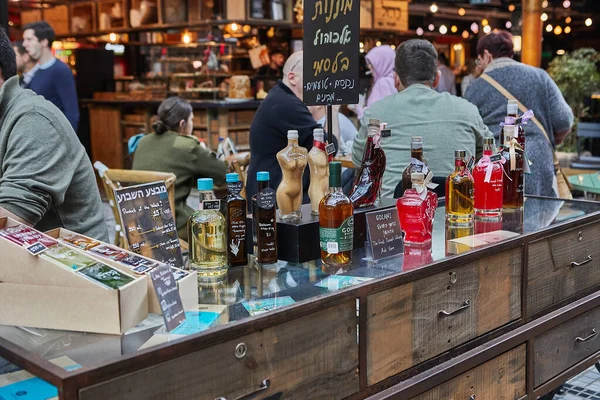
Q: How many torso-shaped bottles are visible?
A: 2